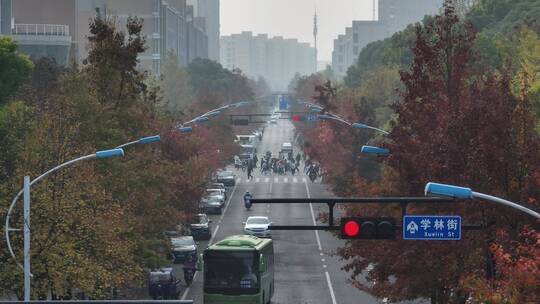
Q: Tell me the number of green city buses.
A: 1